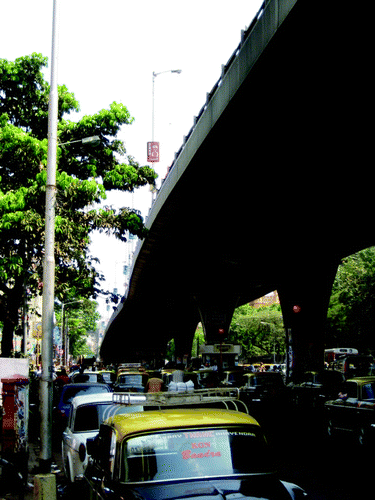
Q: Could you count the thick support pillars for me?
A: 3